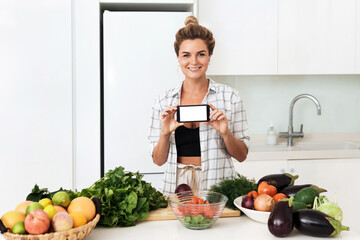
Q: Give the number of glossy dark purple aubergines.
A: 4